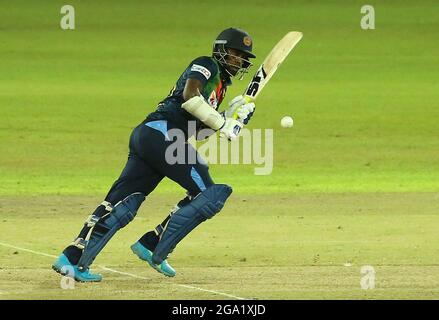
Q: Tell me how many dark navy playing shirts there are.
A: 1